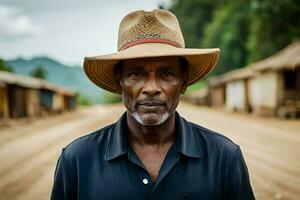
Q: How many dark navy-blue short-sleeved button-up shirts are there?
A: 1